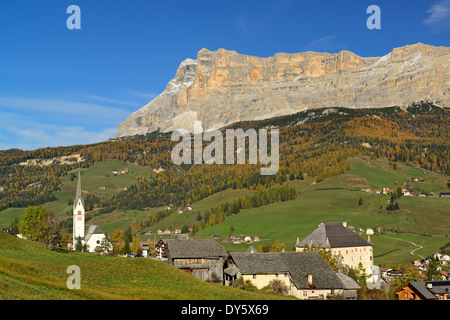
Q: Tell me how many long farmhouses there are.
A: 2